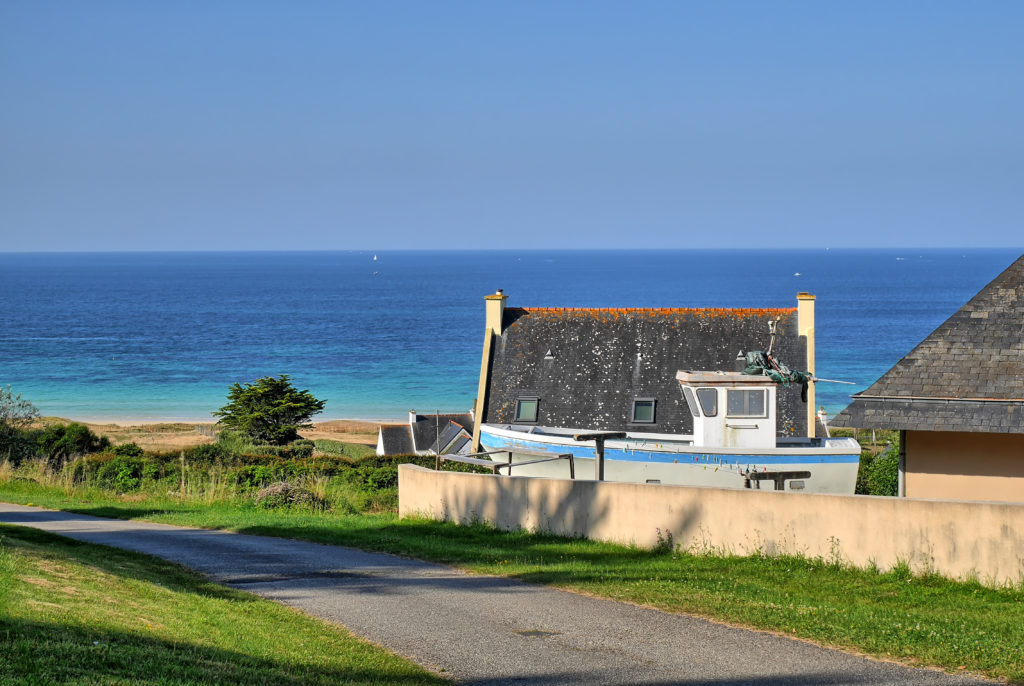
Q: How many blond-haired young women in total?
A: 0